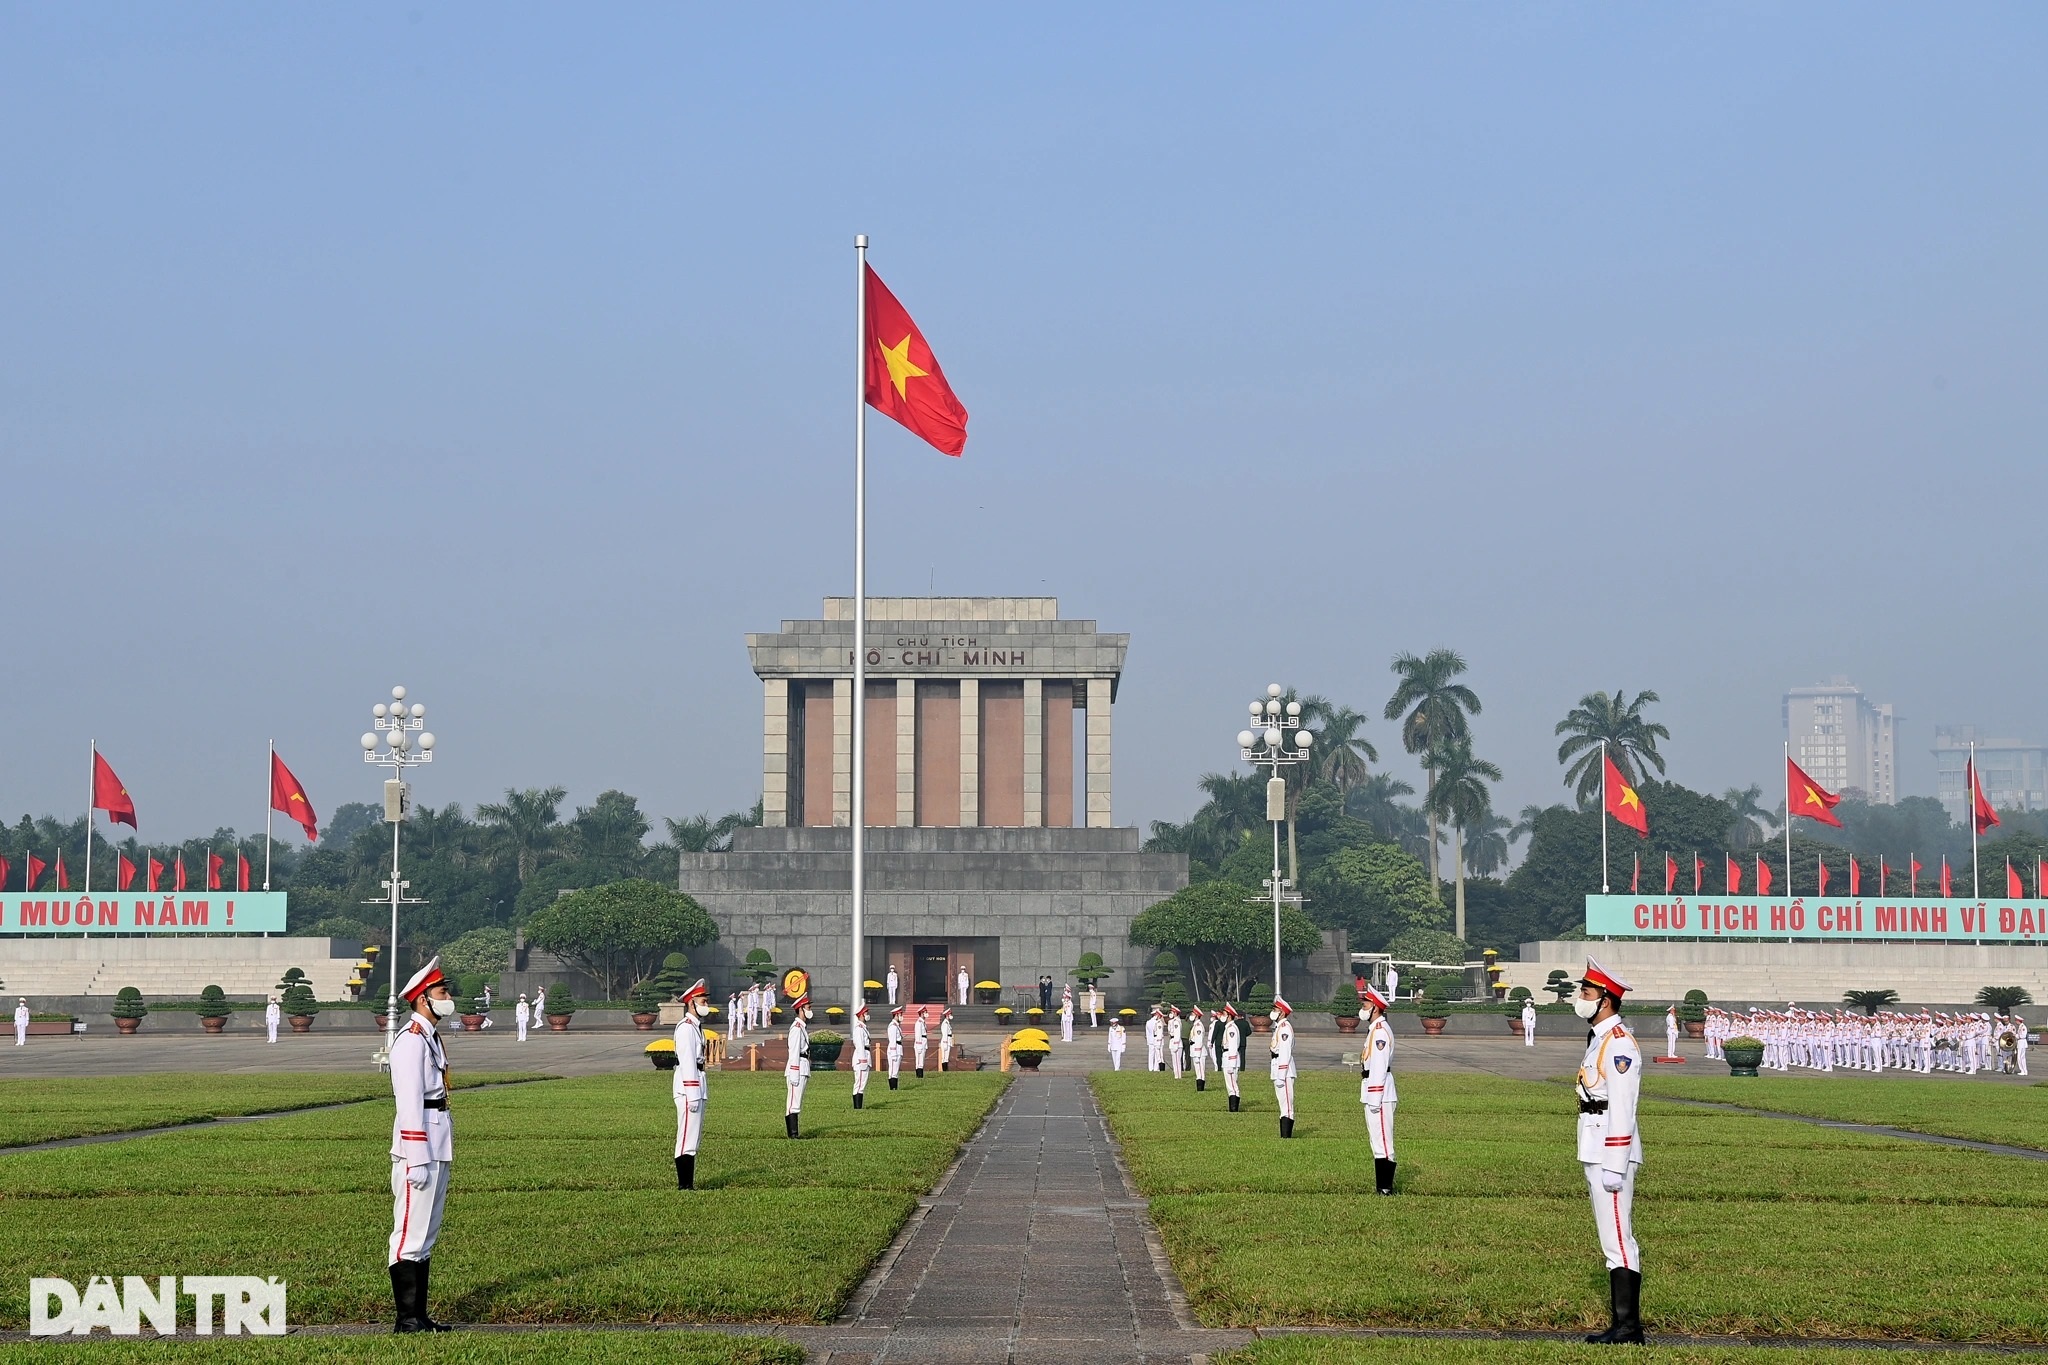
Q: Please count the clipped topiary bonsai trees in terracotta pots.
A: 13